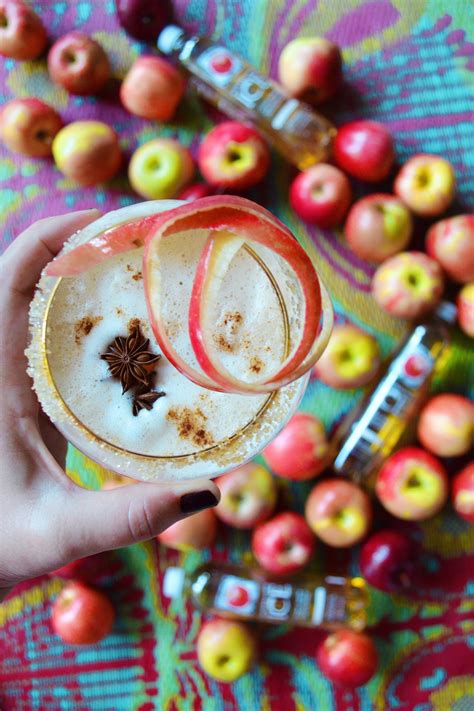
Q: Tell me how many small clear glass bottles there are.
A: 3